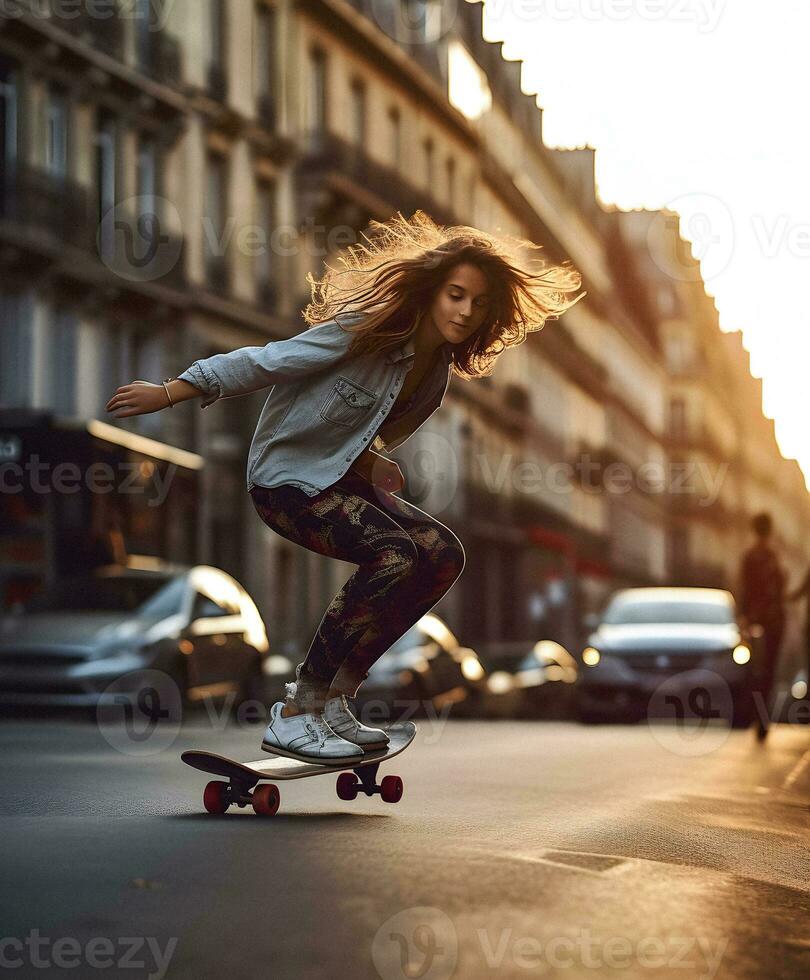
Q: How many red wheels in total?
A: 4